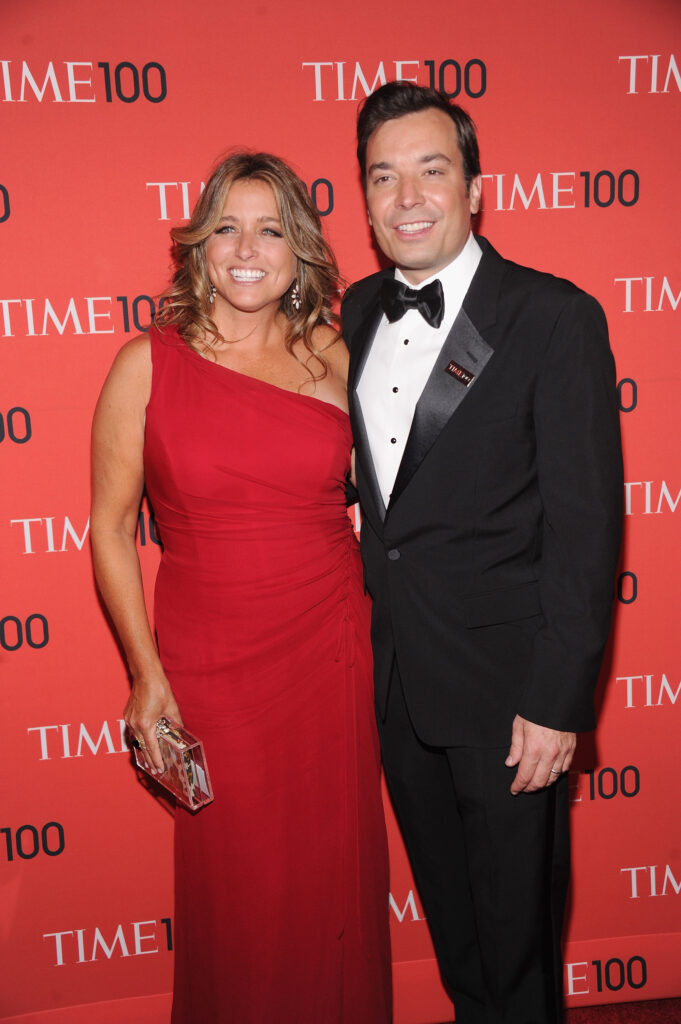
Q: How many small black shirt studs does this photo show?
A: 3